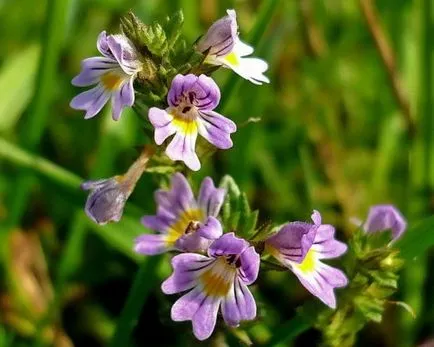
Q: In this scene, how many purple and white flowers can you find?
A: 8